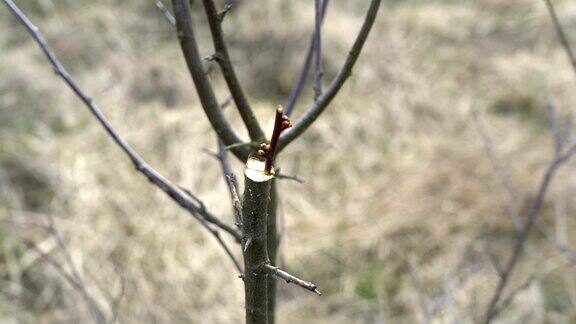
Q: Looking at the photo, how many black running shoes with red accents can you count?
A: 0